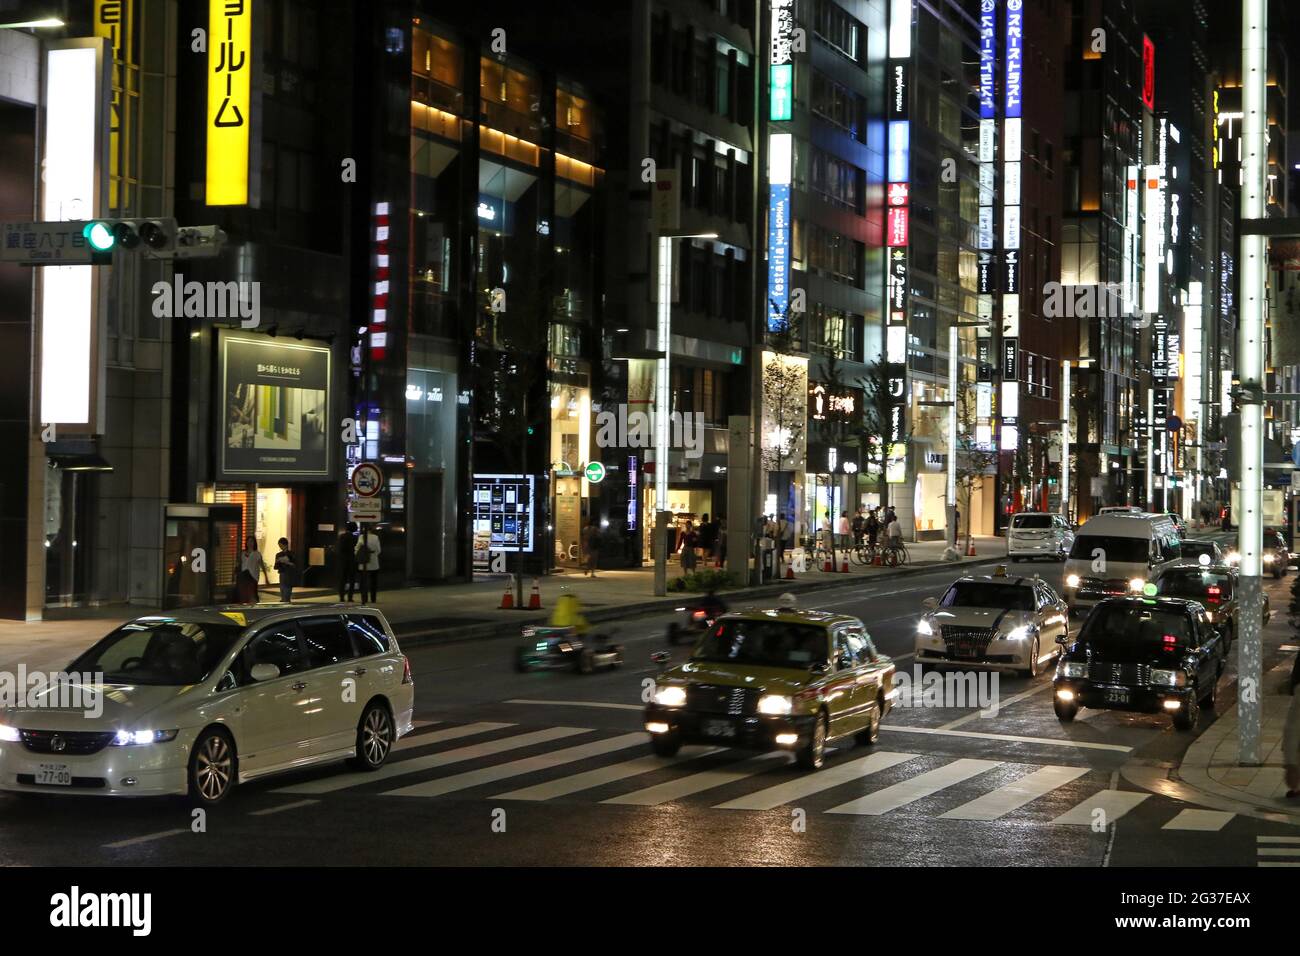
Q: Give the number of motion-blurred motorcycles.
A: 2